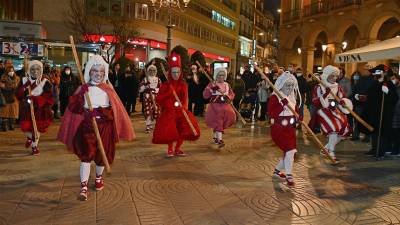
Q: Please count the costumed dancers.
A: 7